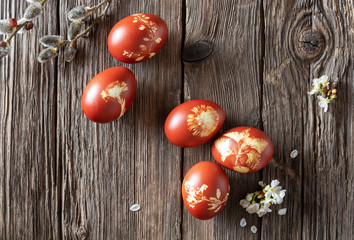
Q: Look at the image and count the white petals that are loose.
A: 5